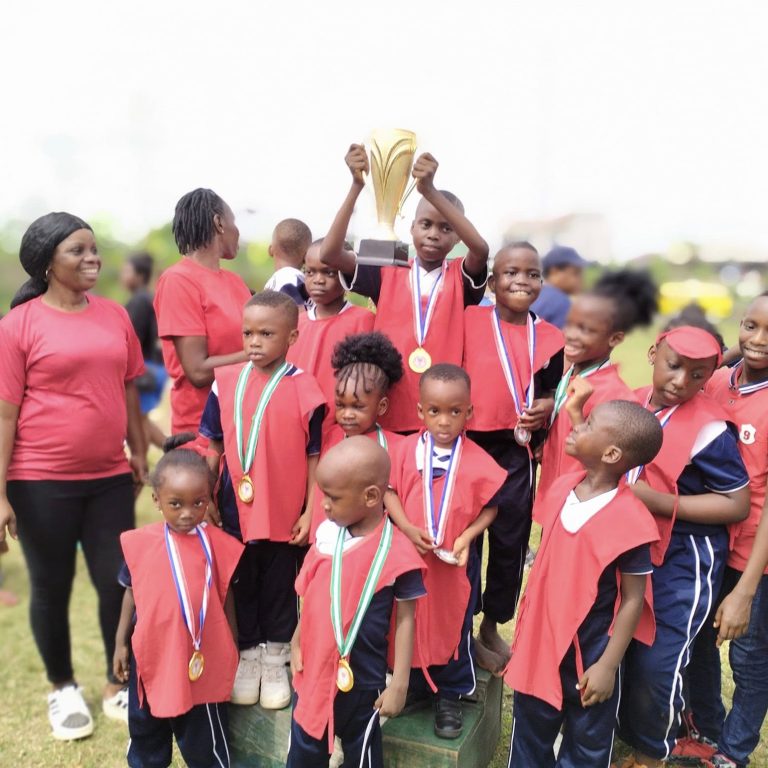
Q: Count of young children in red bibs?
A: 11